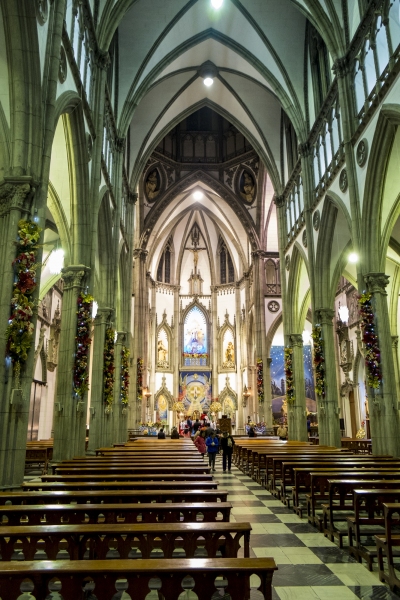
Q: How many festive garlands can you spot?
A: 9